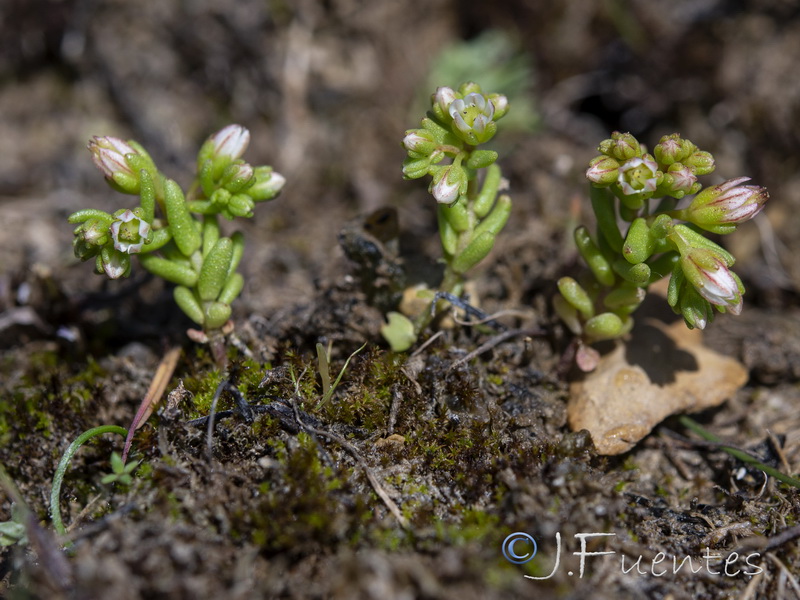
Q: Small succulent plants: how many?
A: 3